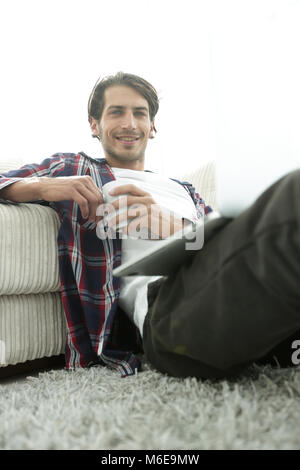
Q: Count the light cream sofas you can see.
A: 1